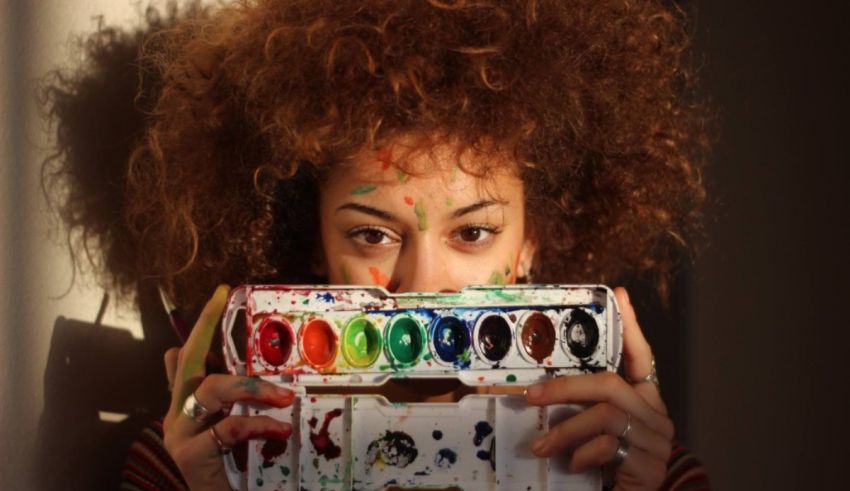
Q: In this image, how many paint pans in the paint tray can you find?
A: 8